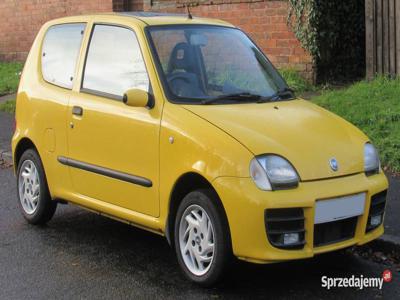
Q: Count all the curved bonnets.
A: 1